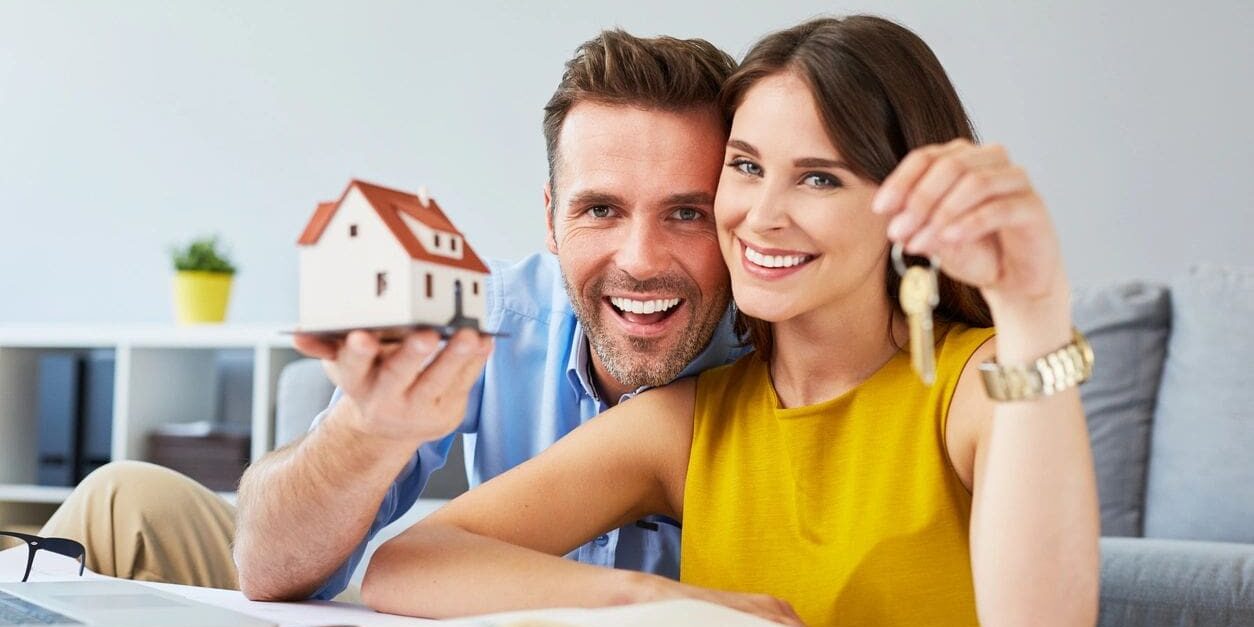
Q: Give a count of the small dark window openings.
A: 6